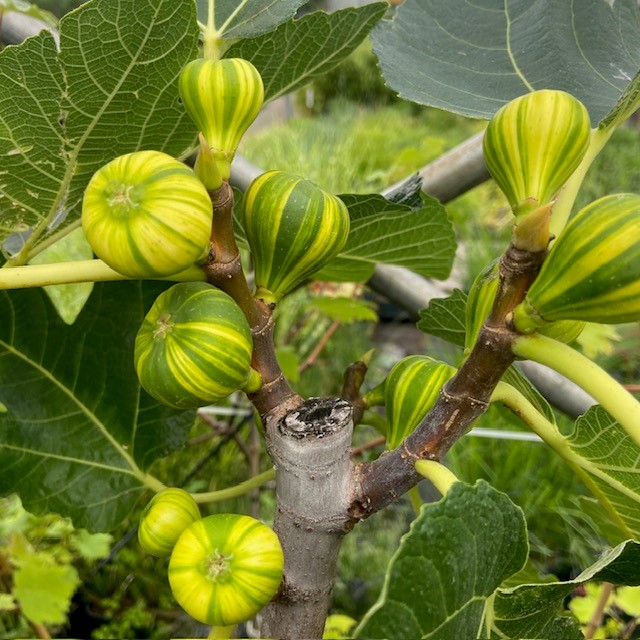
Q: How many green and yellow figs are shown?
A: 10